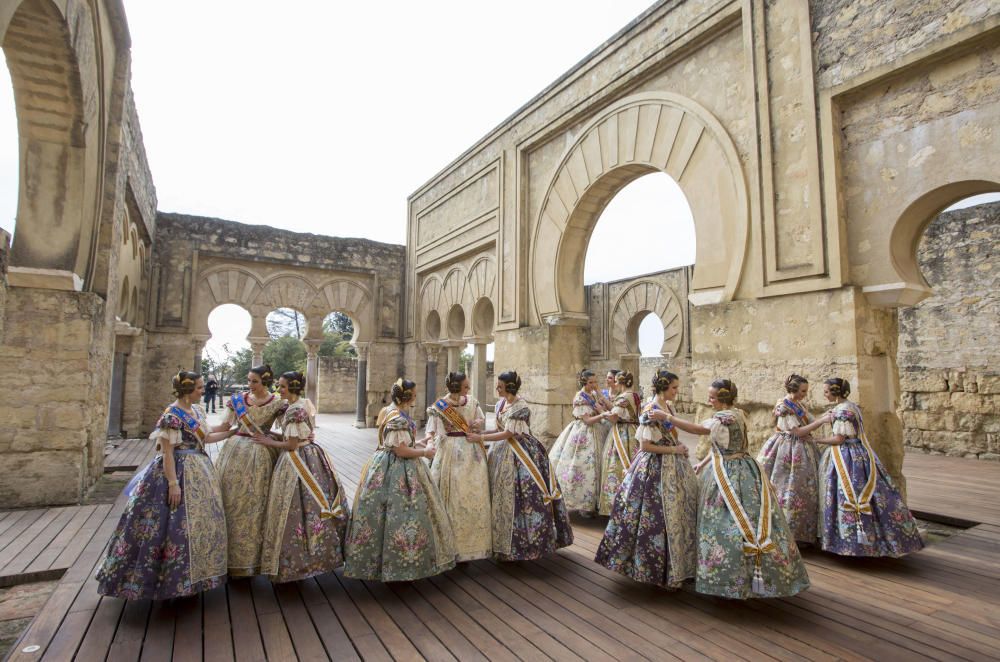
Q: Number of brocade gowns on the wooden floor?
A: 13